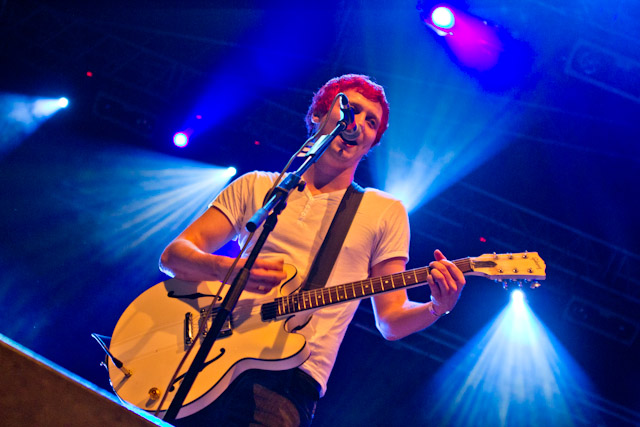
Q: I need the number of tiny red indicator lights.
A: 4